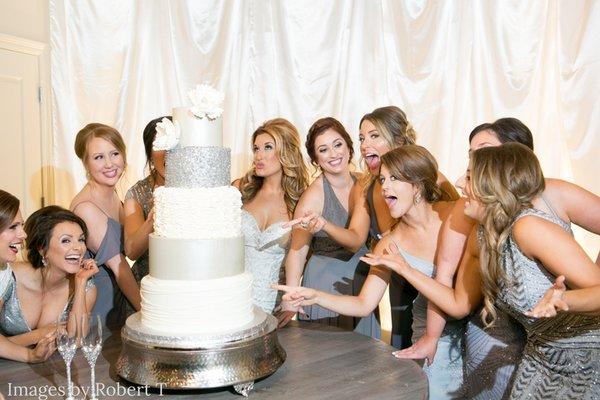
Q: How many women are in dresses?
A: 10